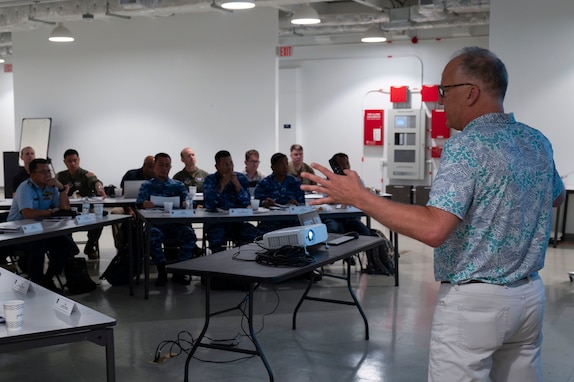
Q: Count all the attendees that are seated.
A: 11